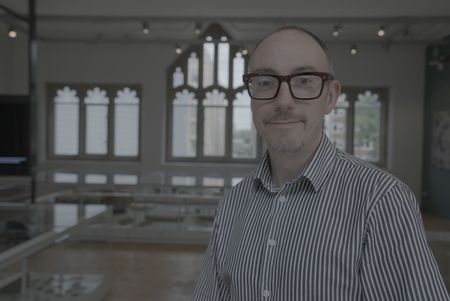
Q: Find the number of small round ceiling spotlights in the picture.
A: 8